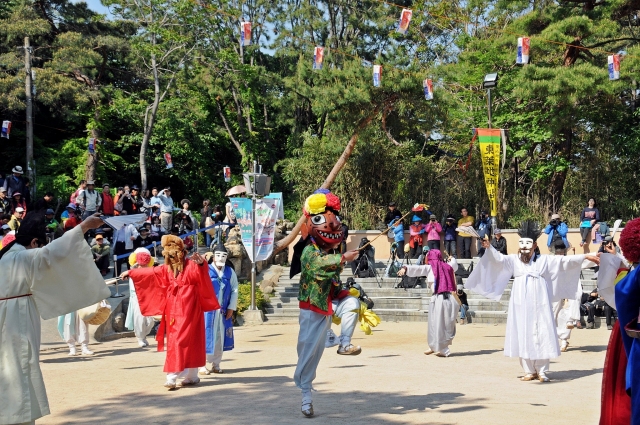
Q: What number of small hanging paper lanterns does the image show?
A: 11